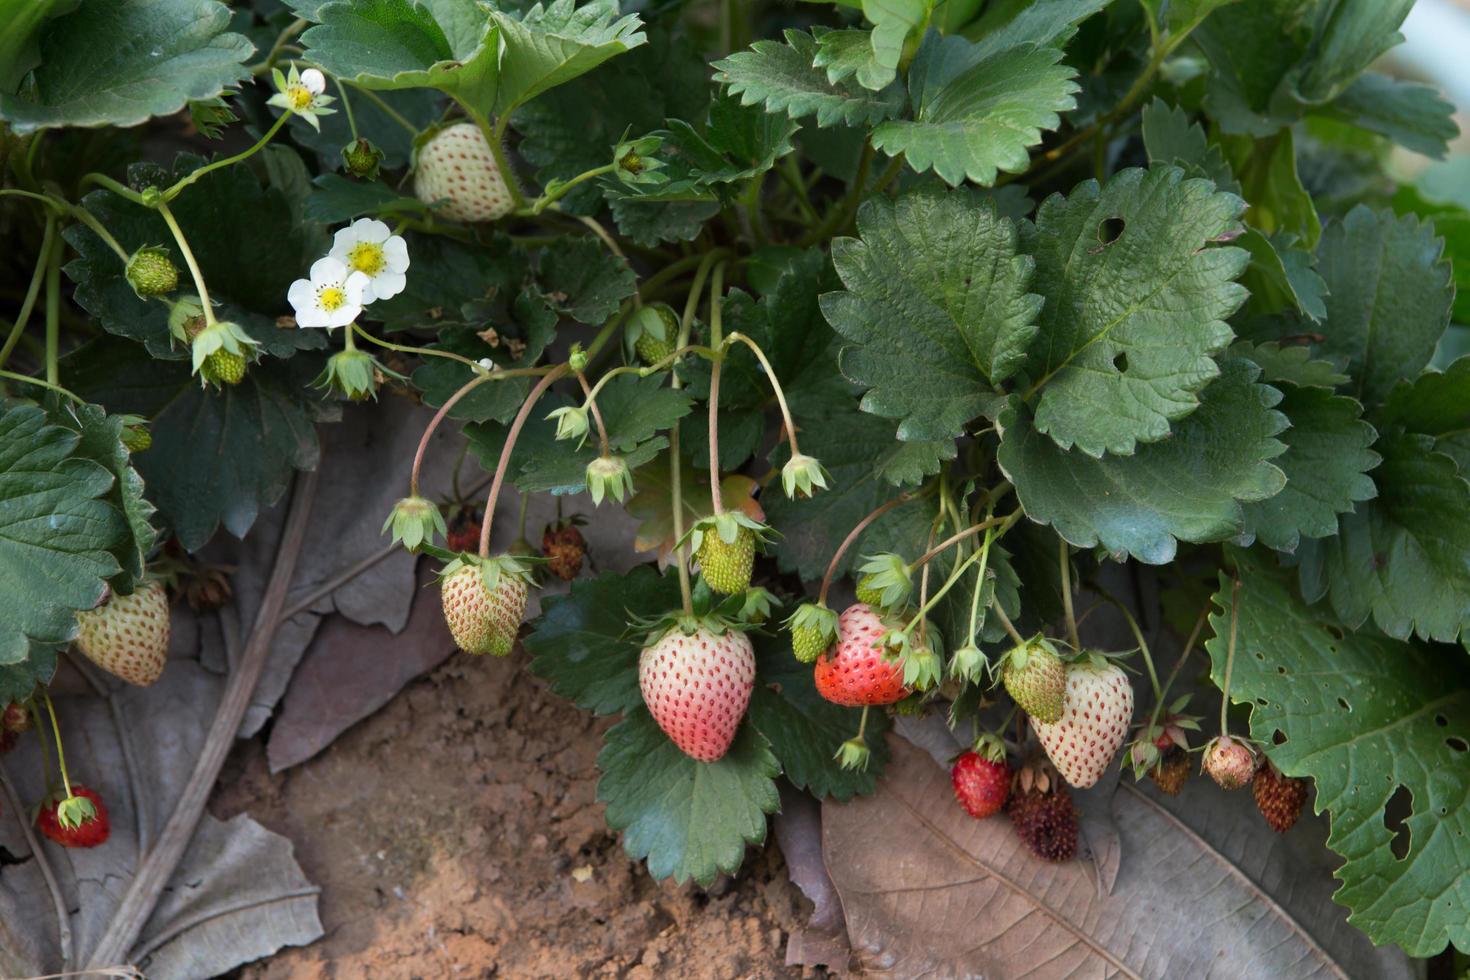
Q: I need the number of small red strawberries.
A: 2